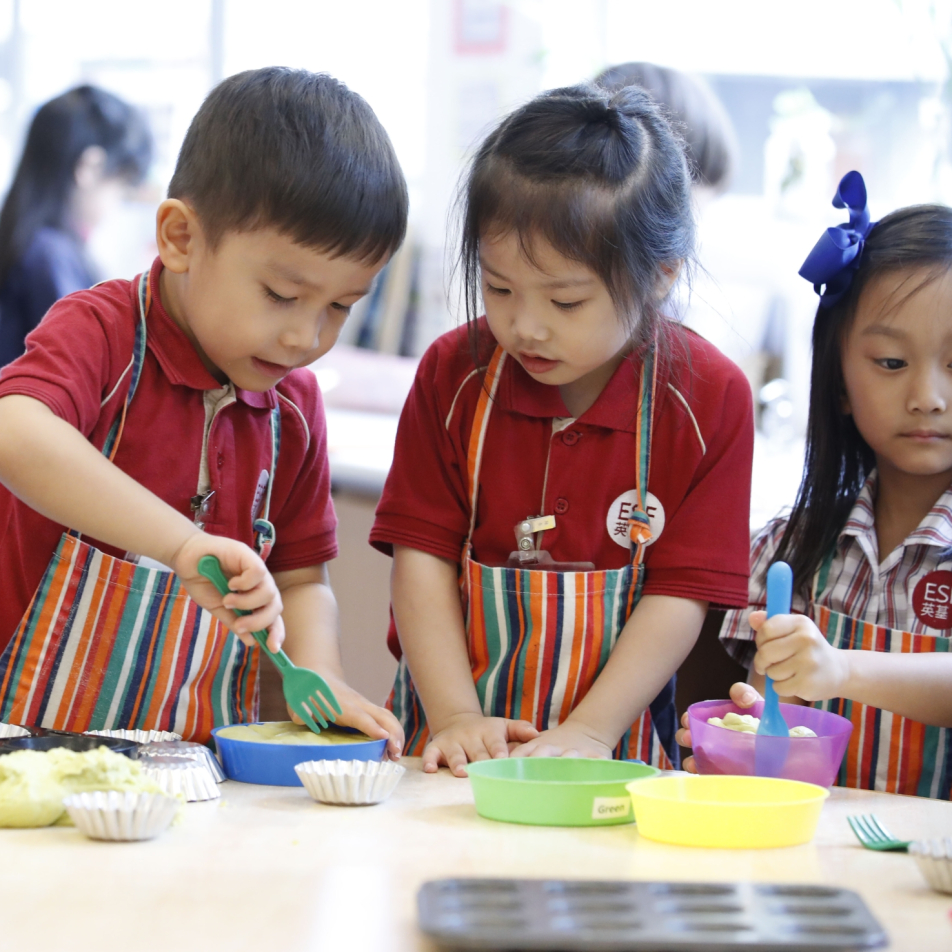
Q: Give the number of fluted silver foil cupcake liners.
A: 7